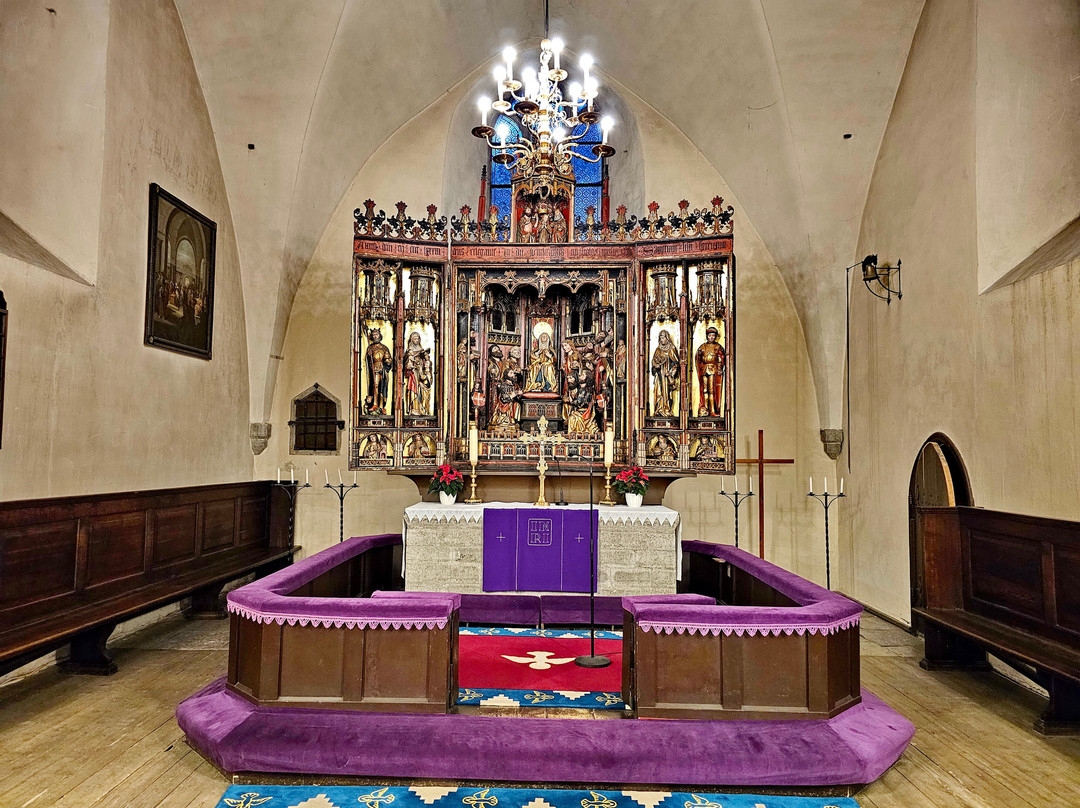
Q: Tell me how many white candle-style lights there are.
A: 12